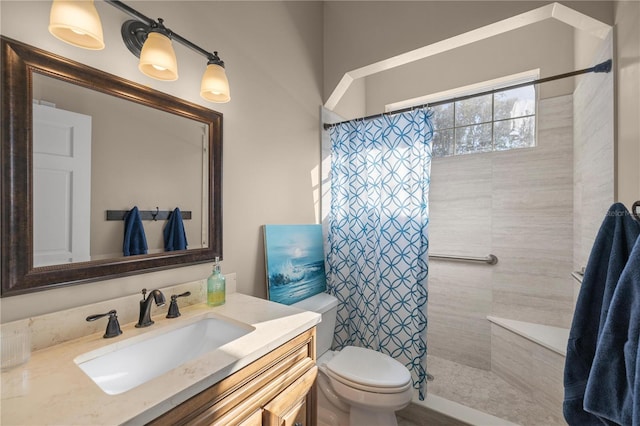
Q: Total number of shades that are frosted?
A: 3